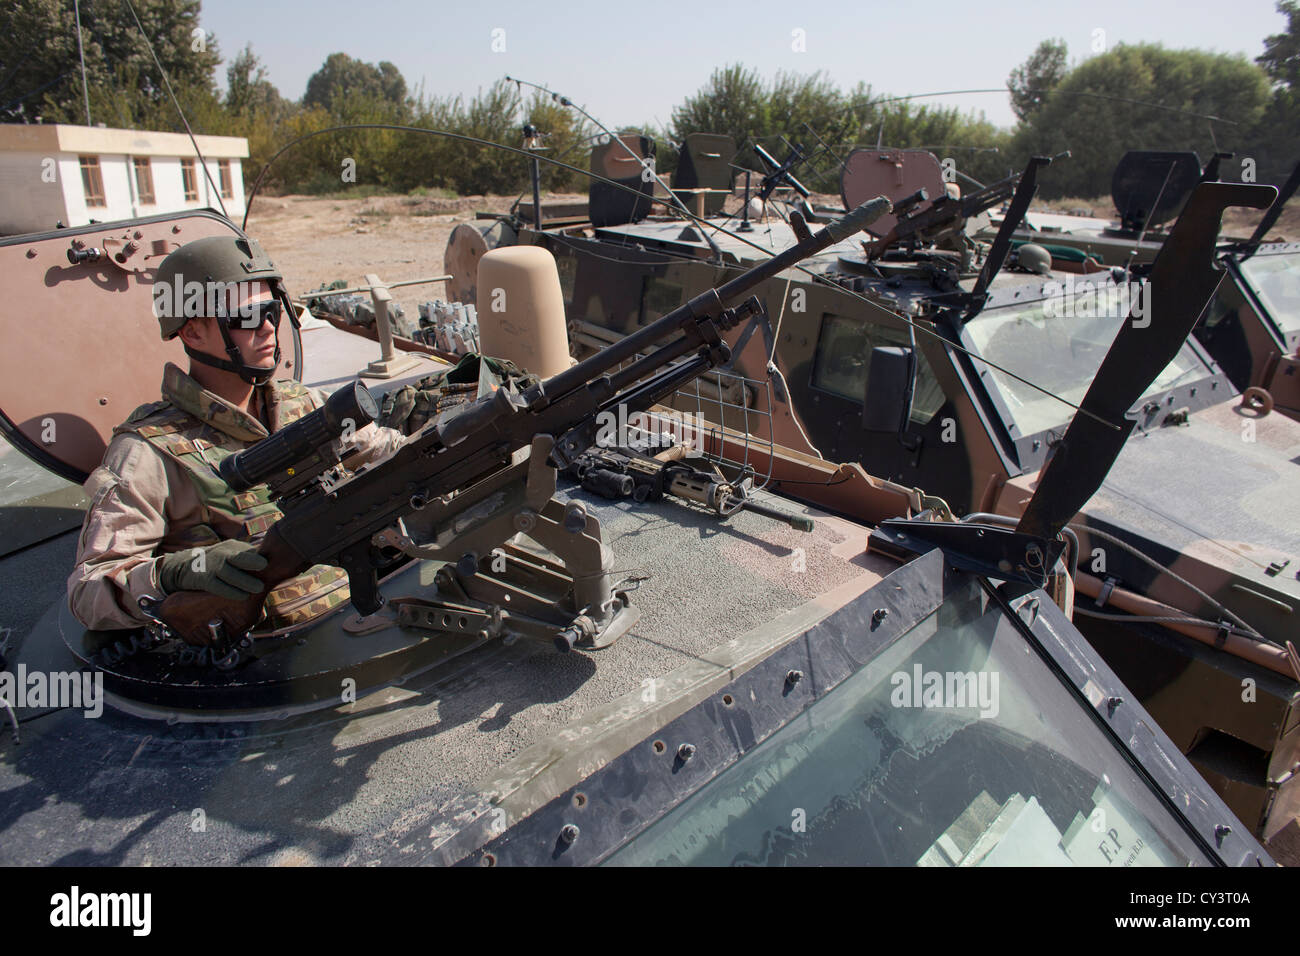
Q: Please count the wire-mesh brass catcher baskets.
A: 1